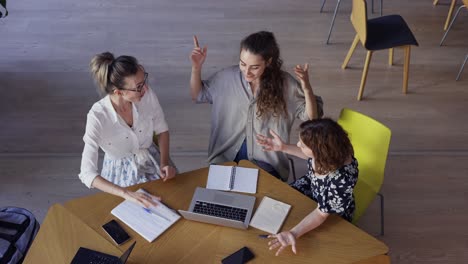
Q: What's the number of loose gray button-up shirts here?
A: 1